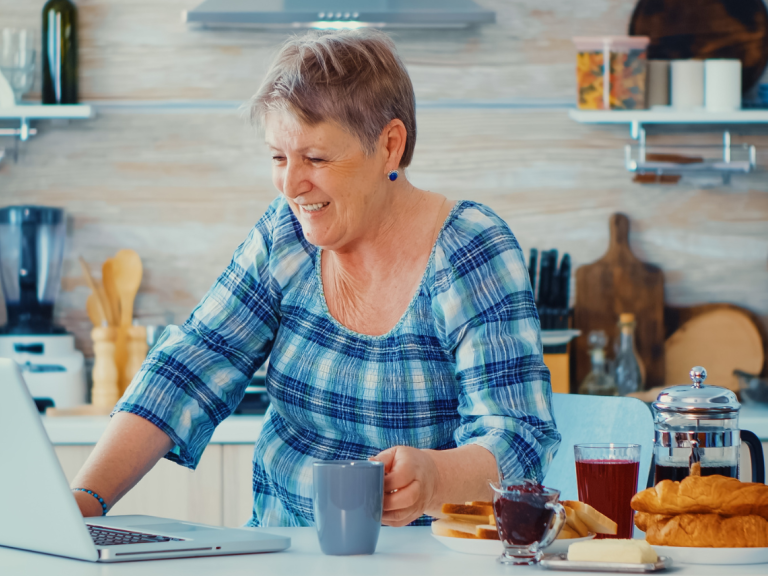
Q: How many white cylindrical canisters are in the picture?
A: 2